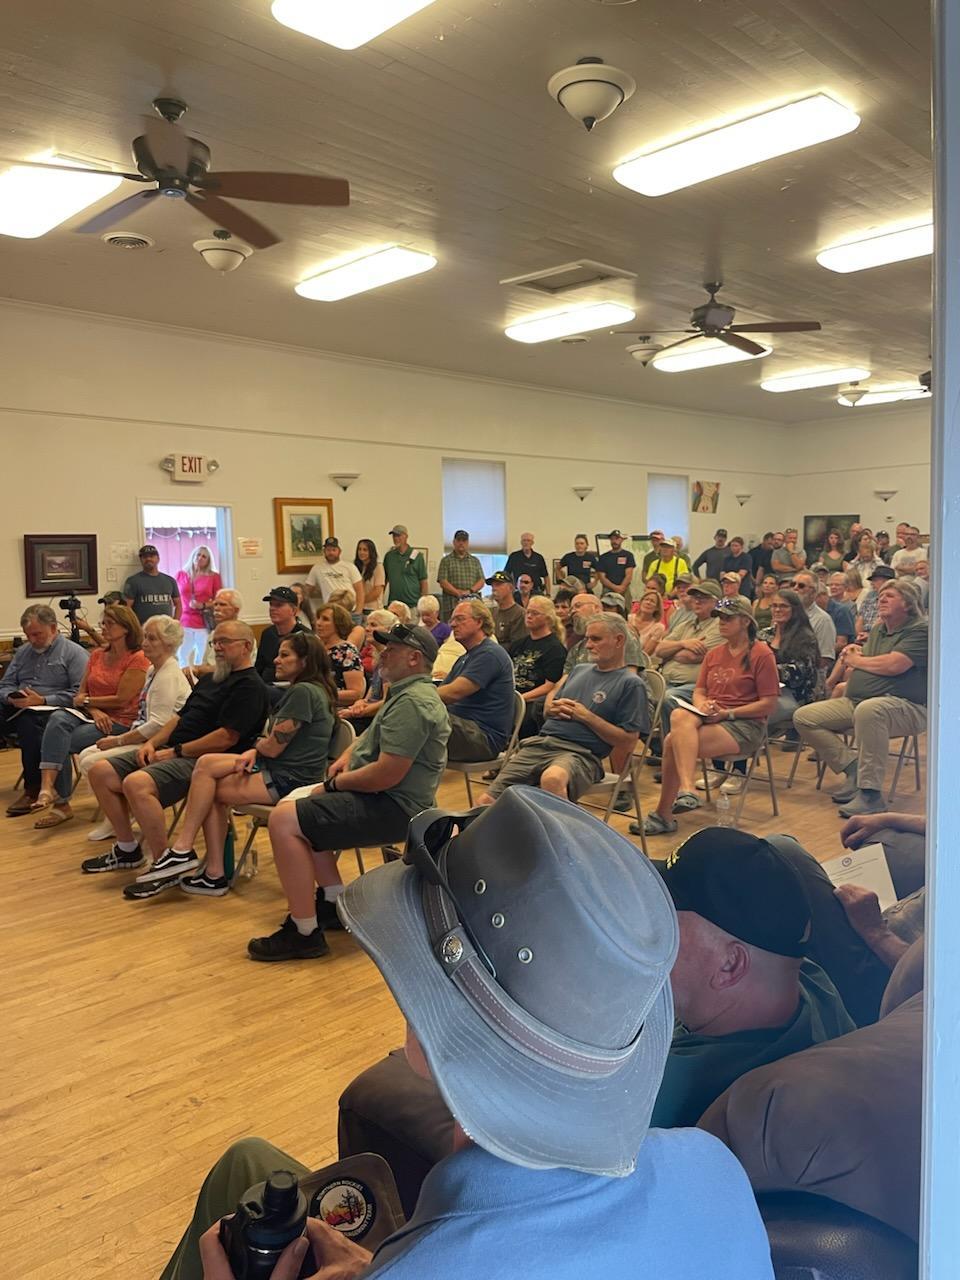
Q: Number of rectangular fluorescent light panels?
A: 9